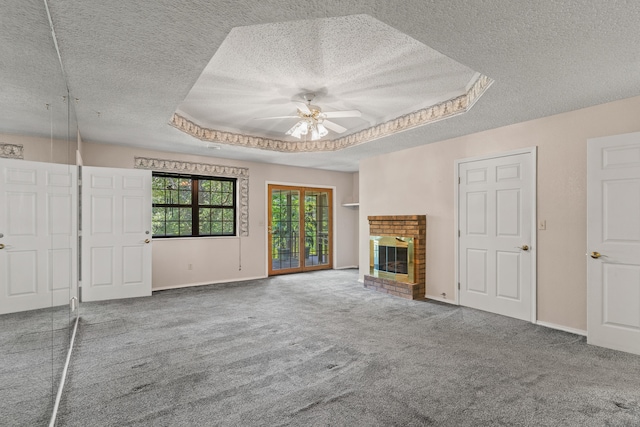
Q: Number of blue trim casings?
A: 0